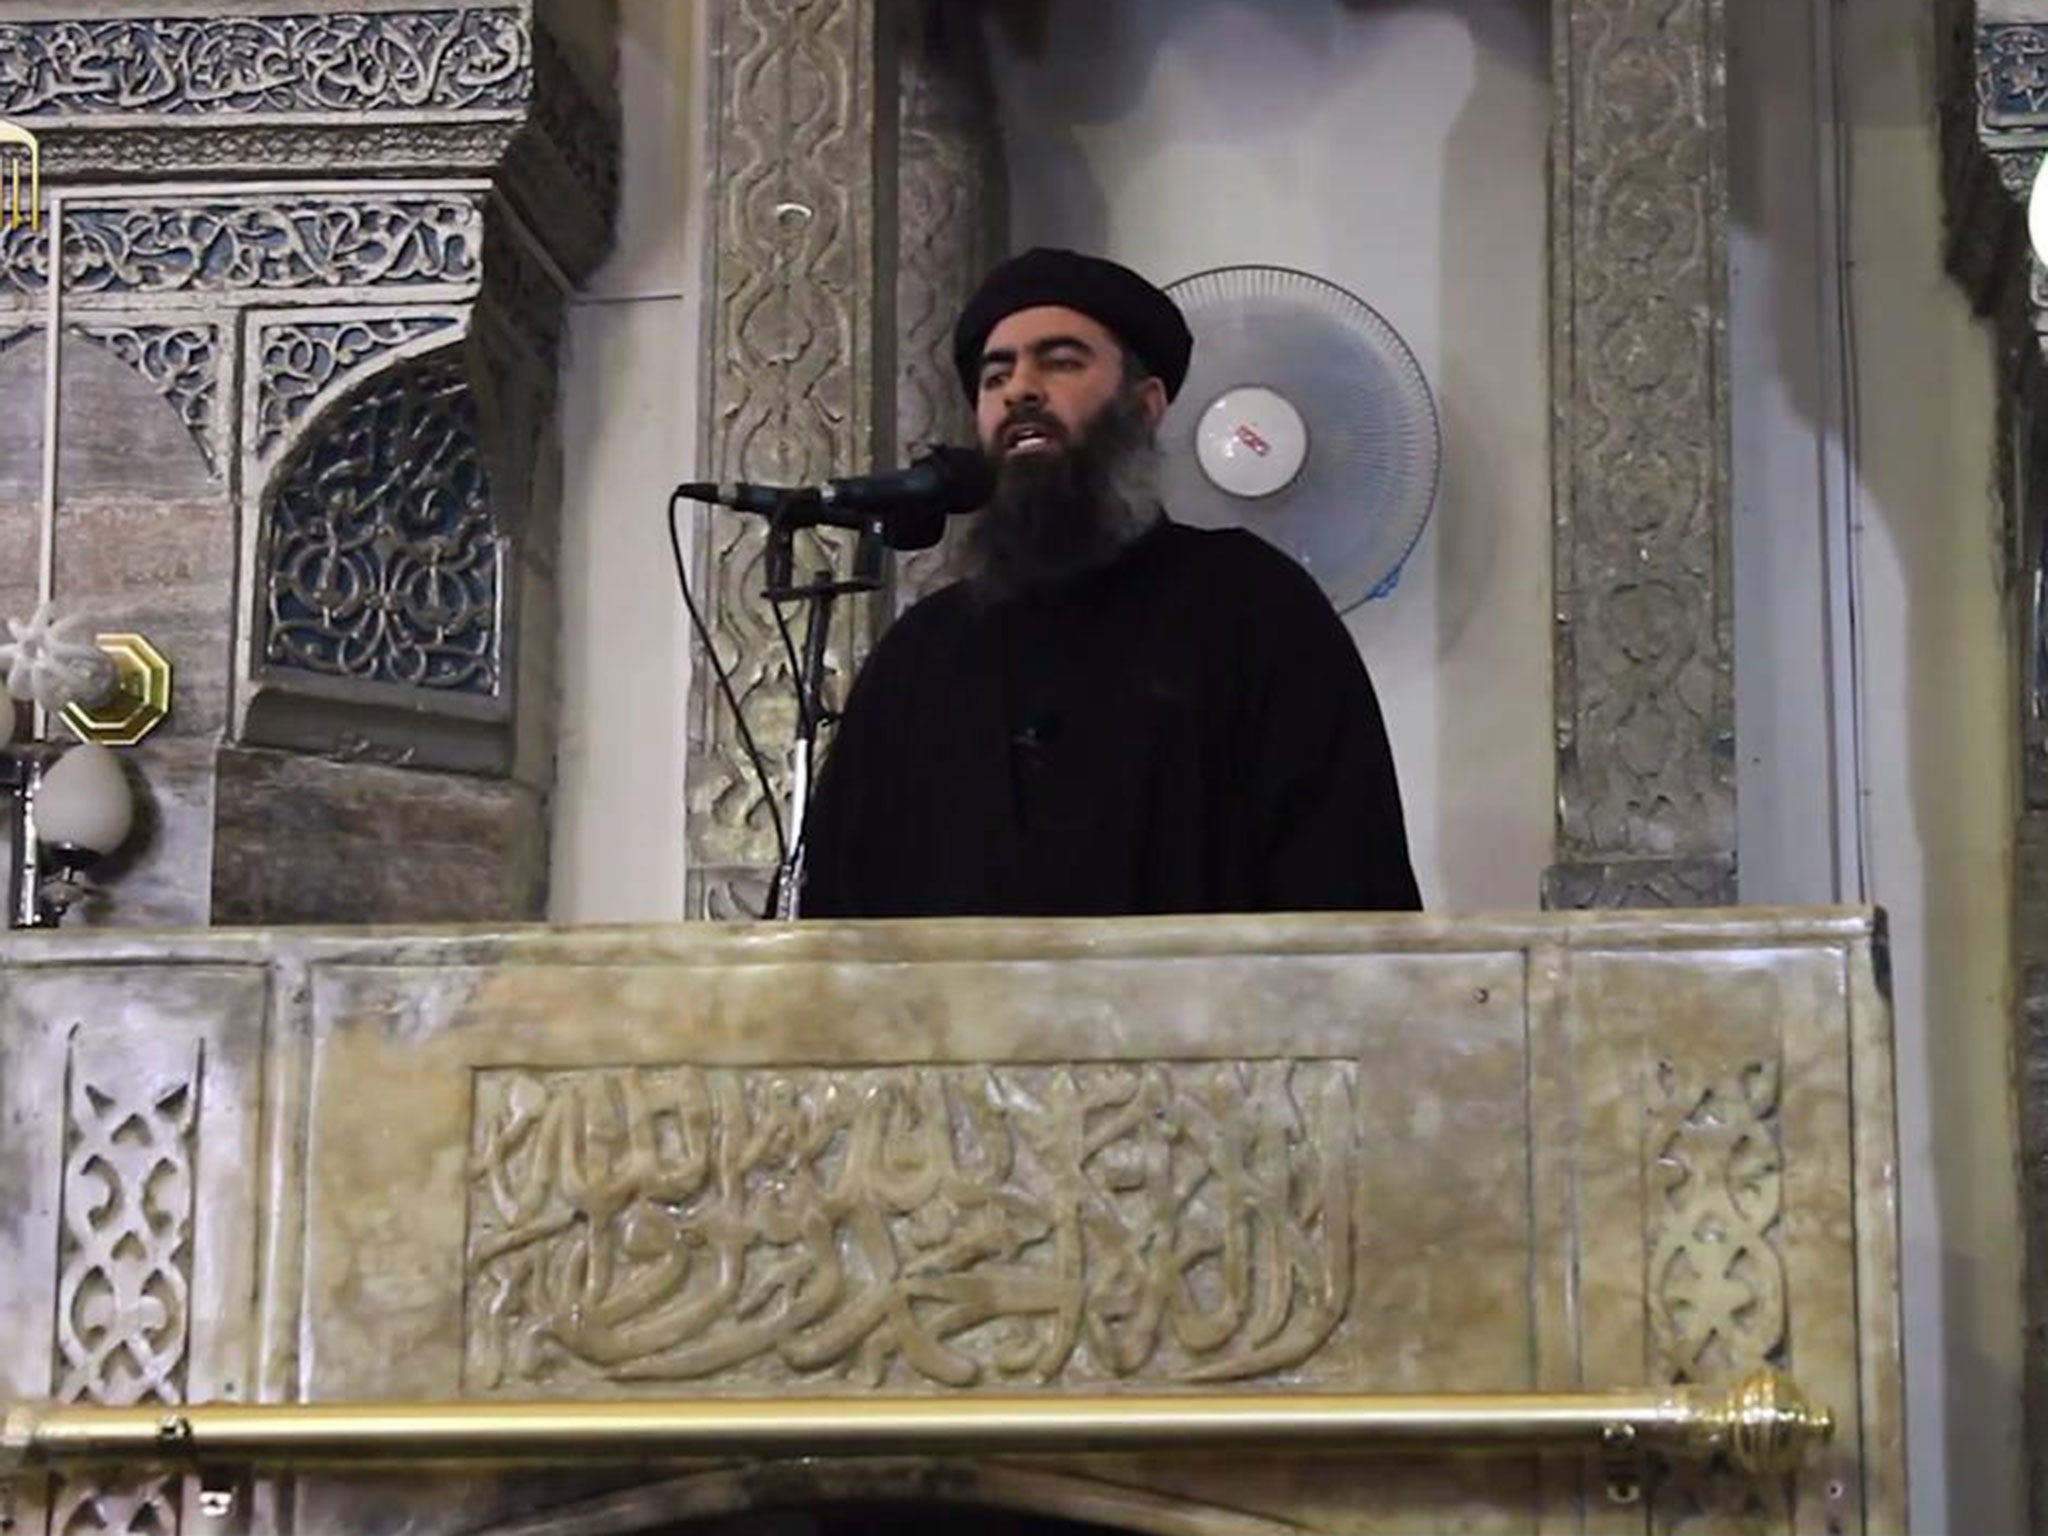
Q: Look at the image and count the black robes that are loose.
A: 1